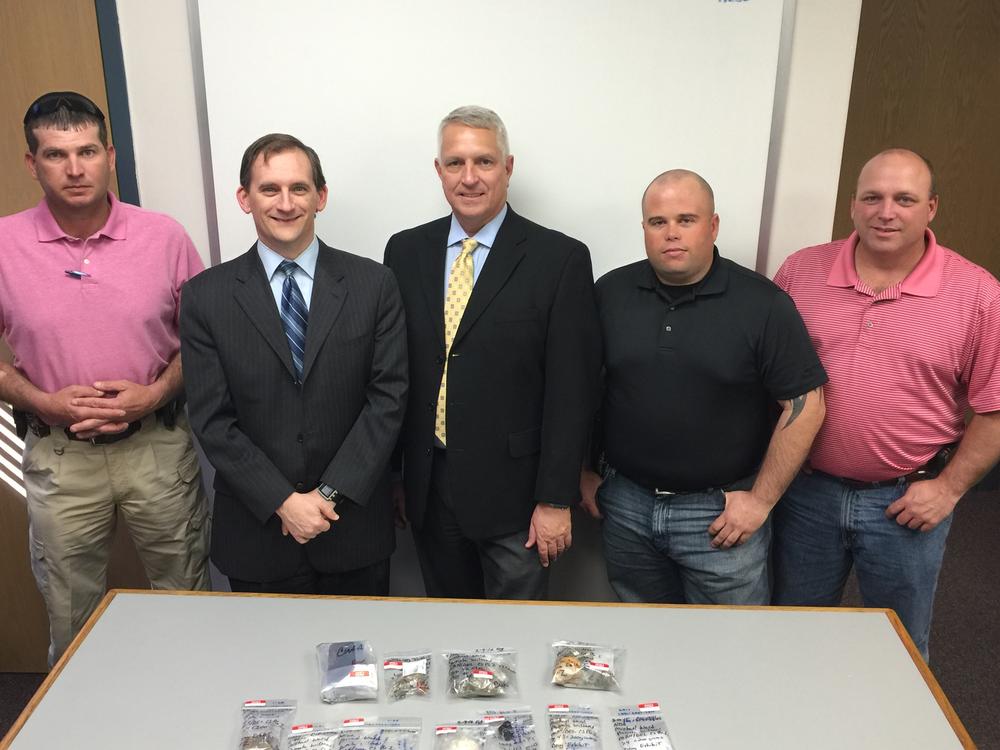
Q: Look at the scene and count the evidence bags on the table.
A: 11